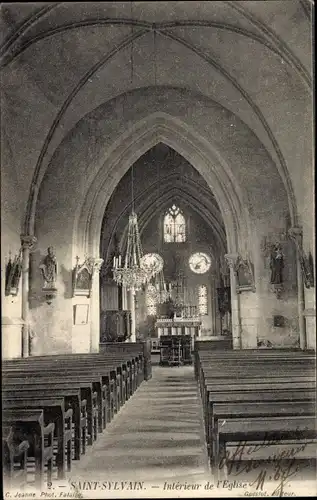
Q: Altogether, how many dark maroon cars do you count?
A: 0